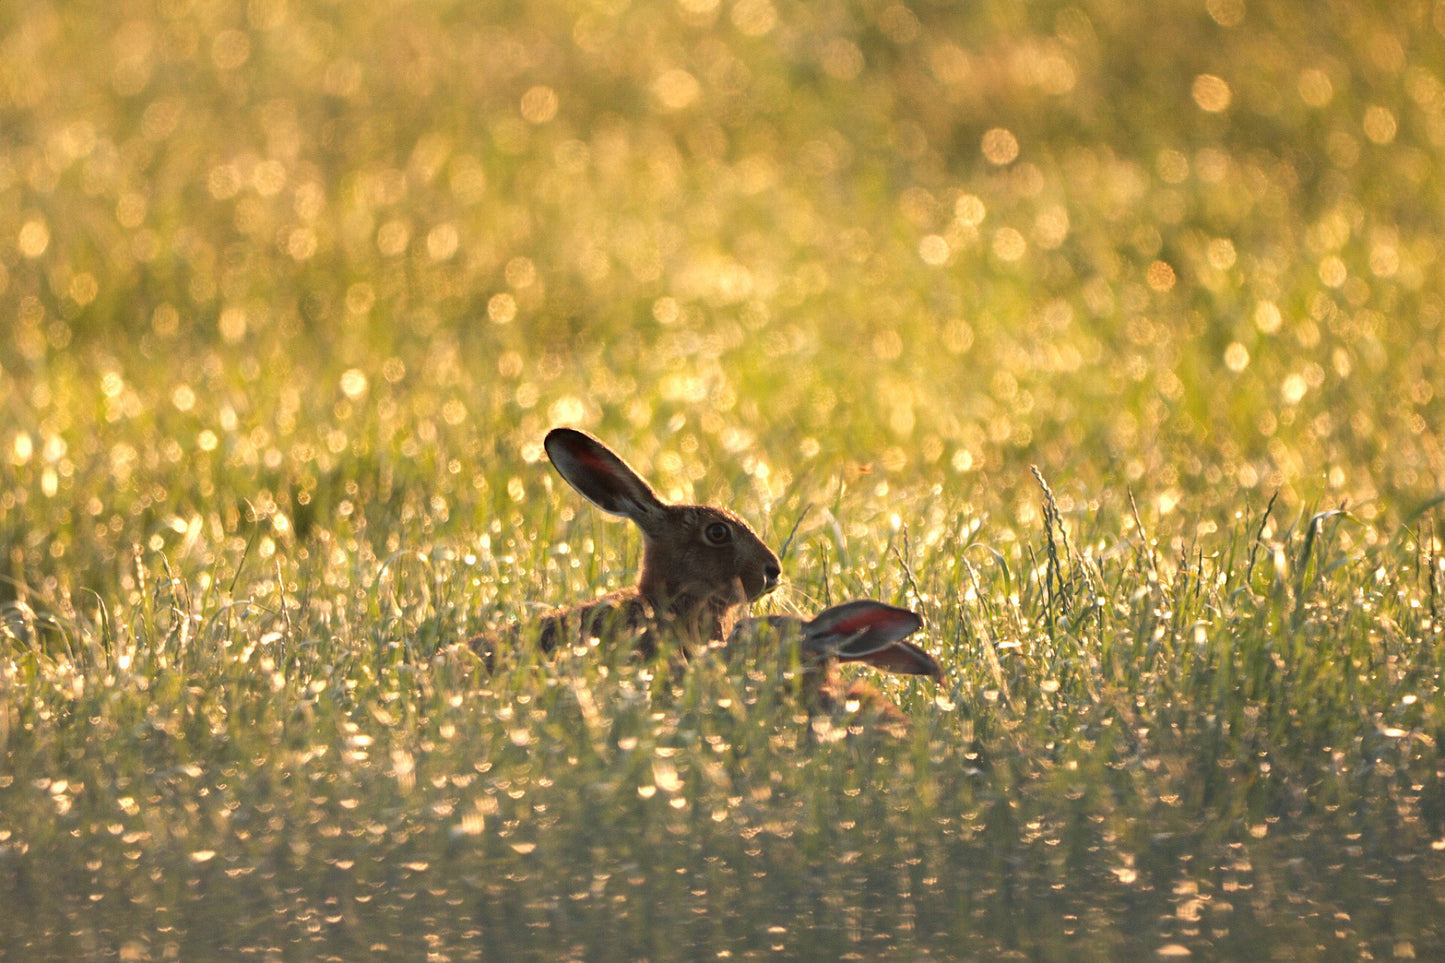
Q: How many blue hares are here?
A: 0